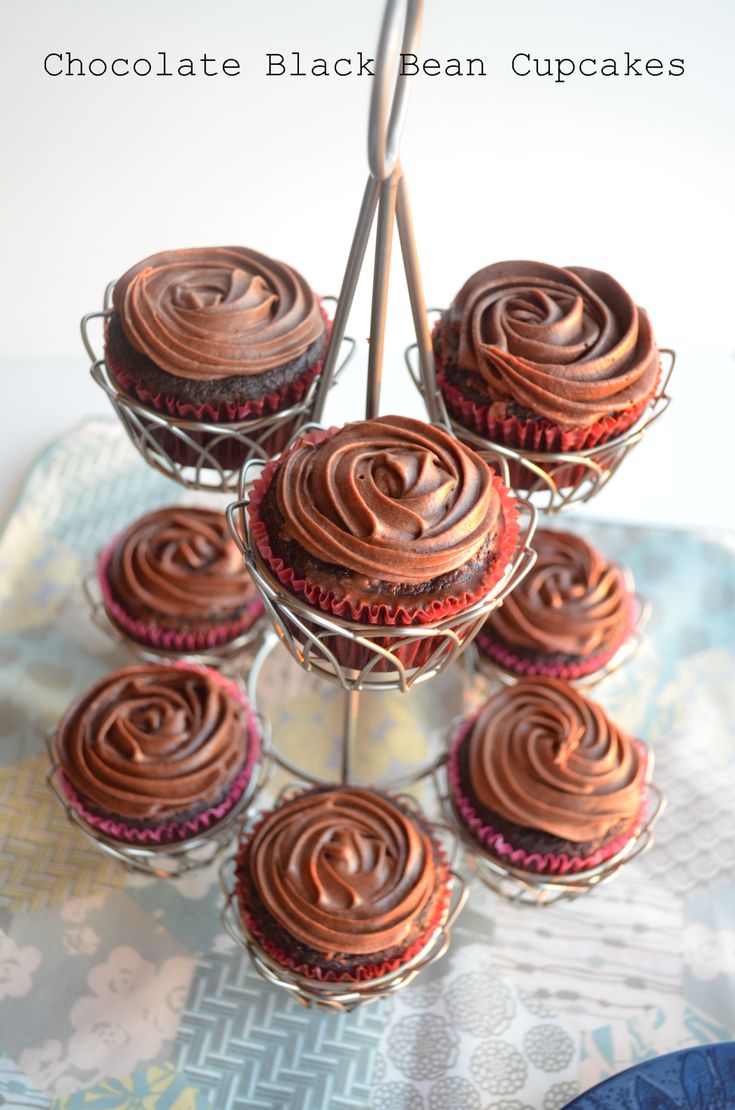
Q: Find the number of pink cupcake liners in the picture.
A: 4